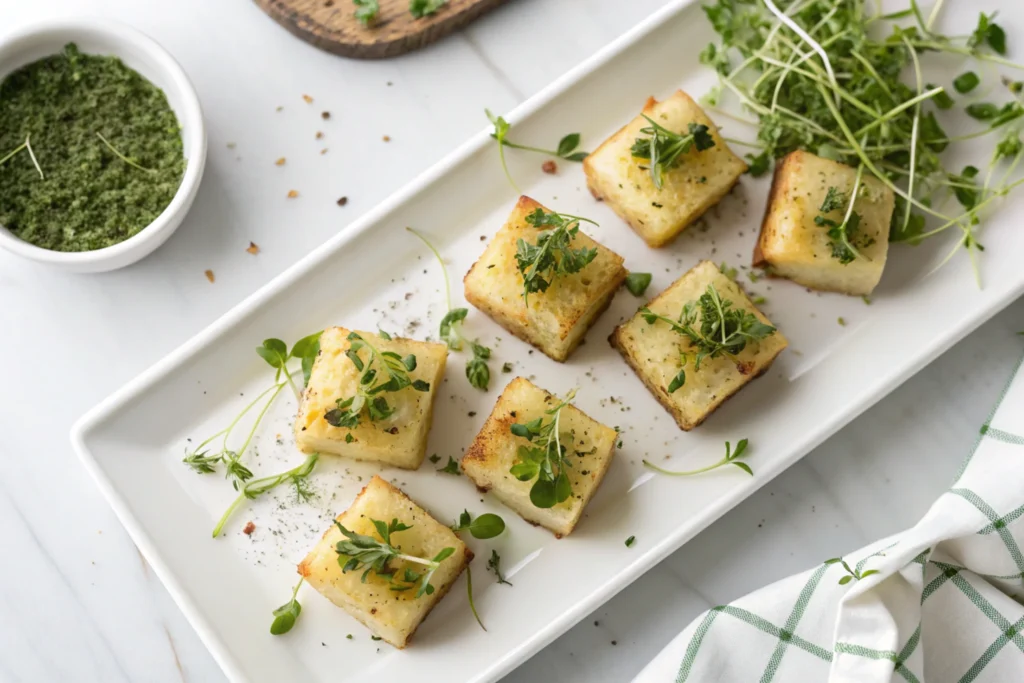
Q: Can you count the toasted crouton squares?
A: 7